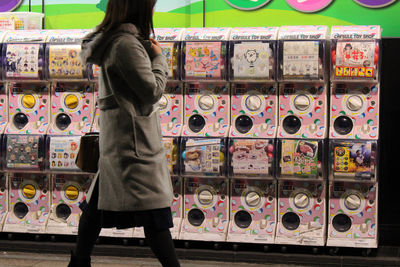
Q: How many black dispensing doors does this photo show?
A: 12